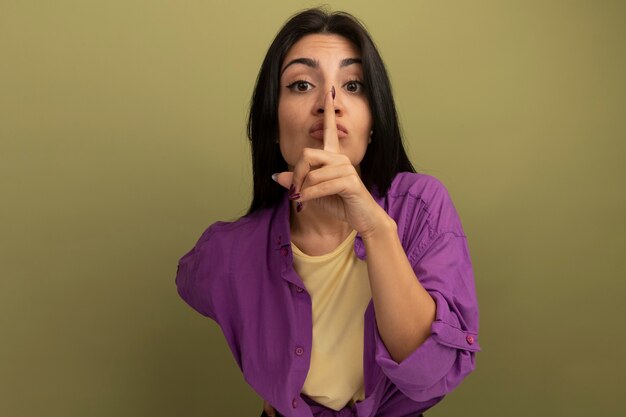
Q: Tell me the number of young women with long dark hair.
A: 1